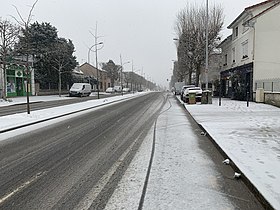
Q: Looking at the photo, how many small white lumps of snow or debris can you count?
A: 3